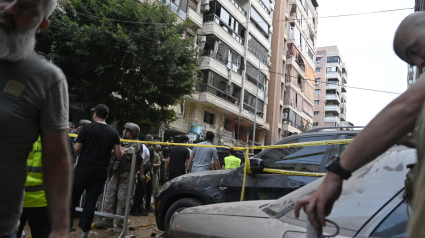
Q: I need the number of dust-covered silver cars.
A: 1